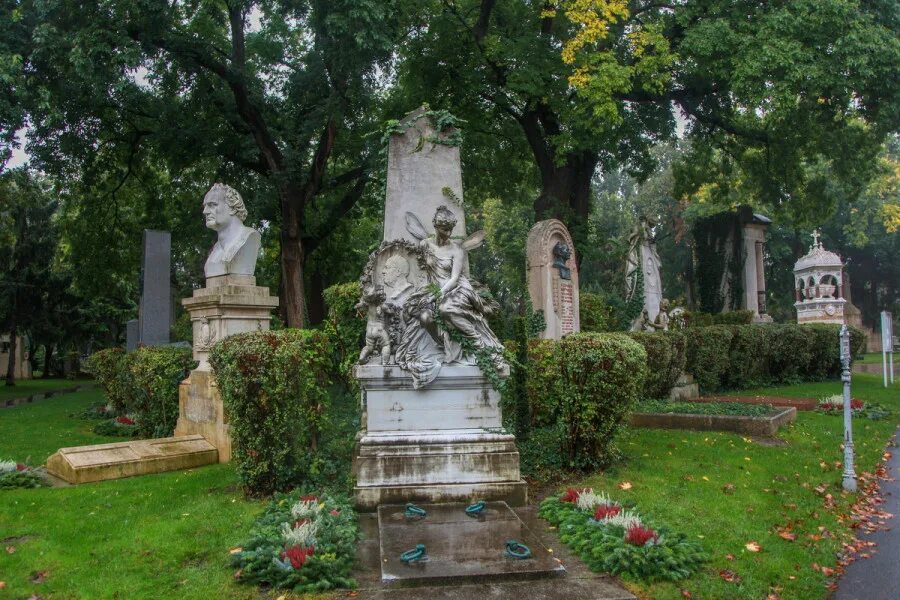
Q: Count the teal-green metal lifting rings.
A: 4